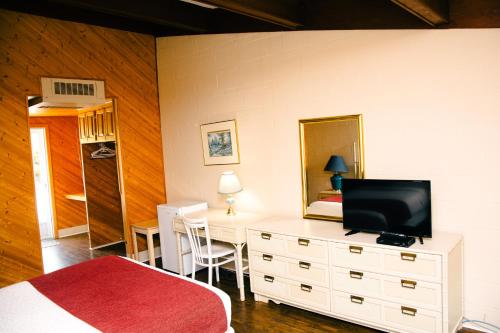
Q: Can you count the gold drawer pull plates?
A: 12